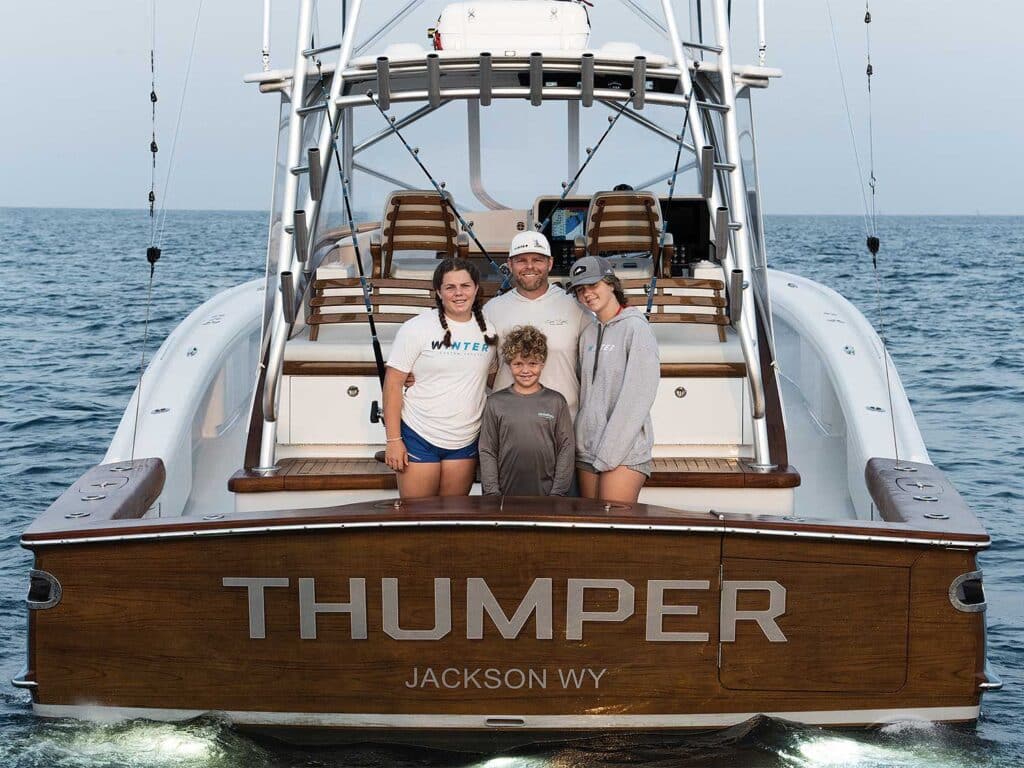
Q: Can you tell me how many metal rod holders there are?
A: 12